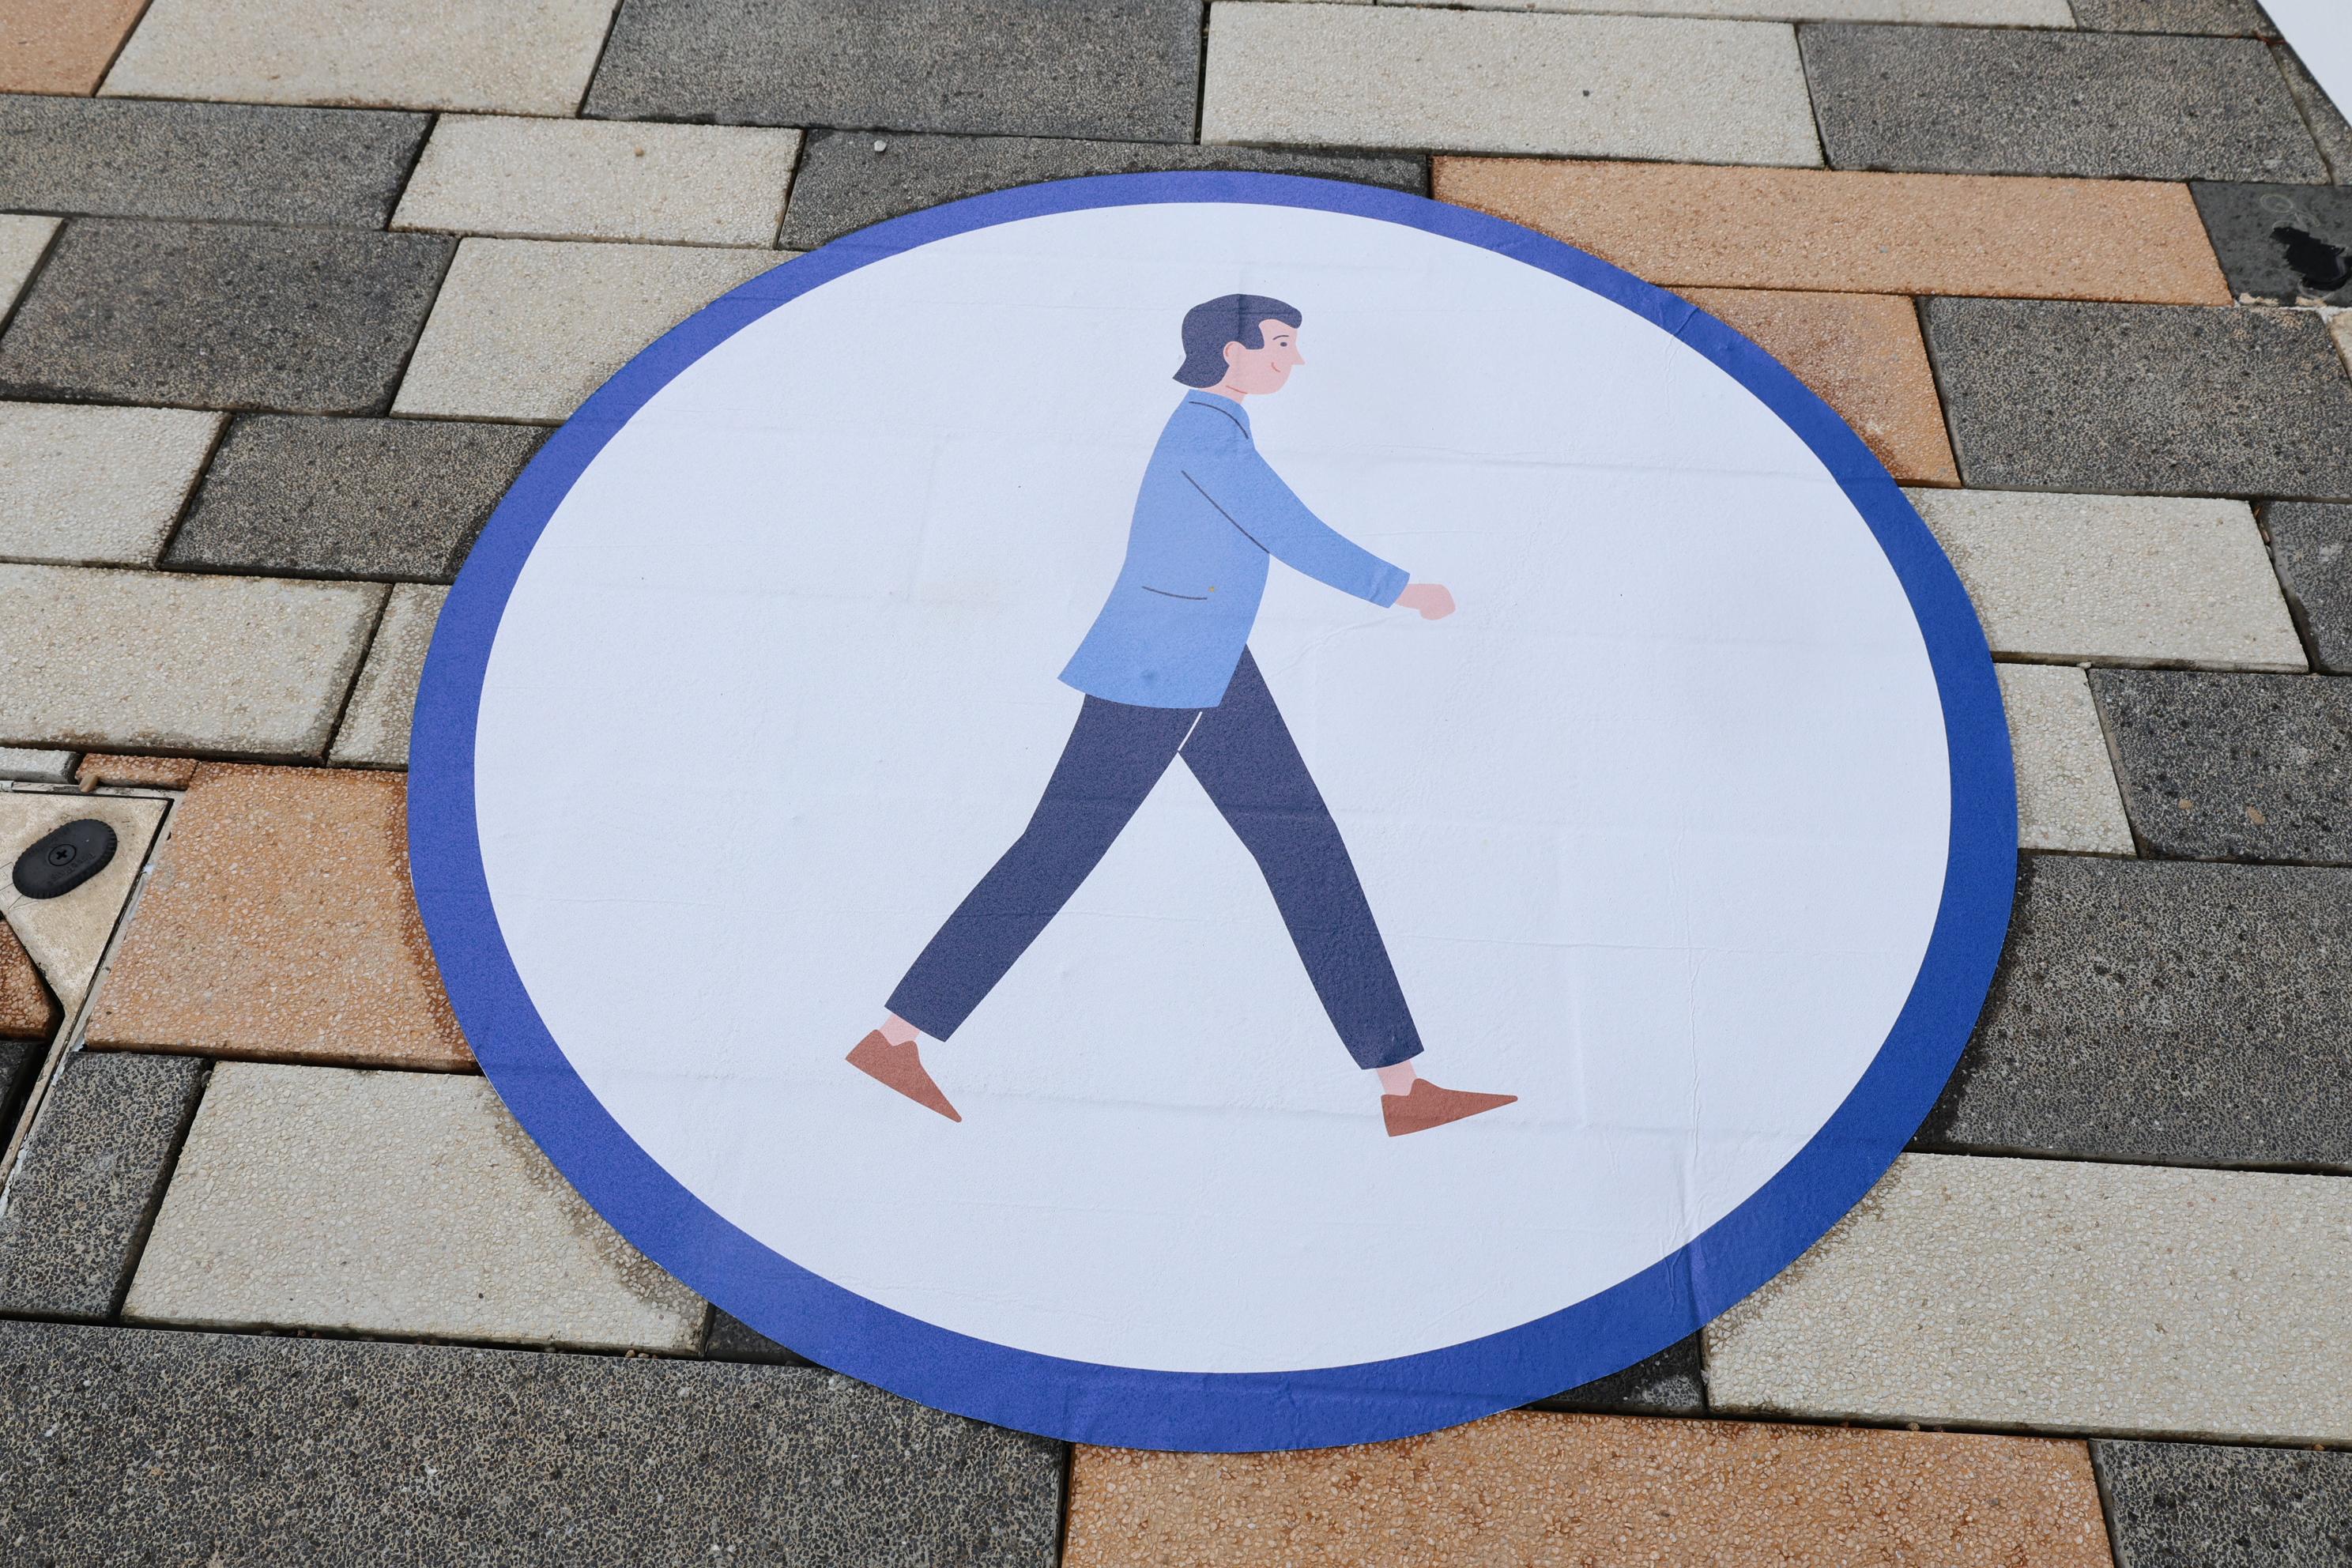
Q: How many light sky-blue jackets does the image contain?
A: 1